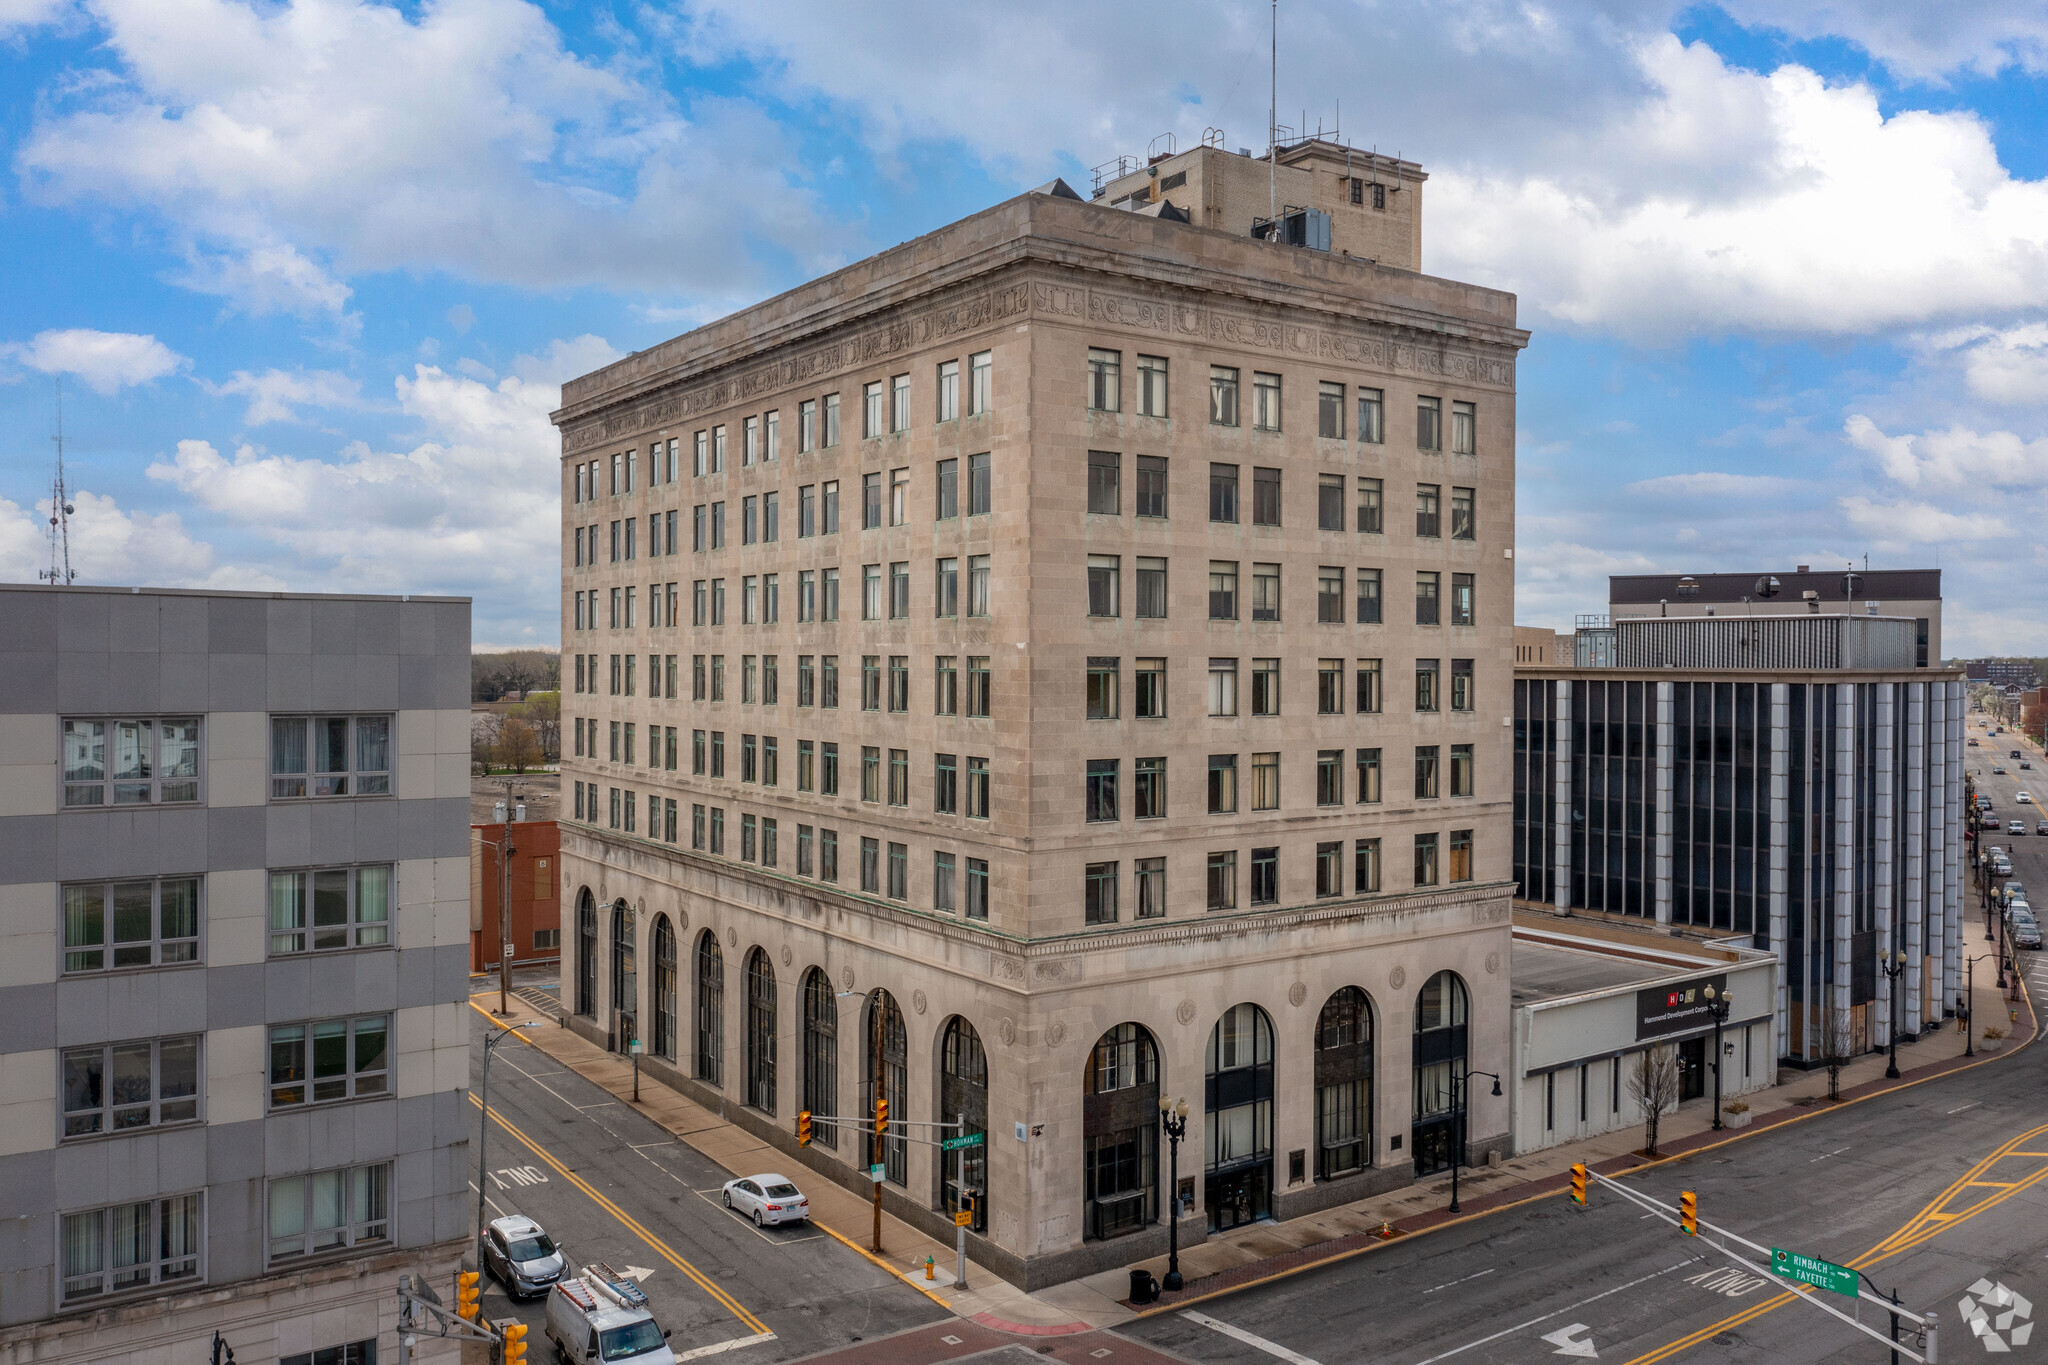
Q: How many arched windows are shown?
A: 12